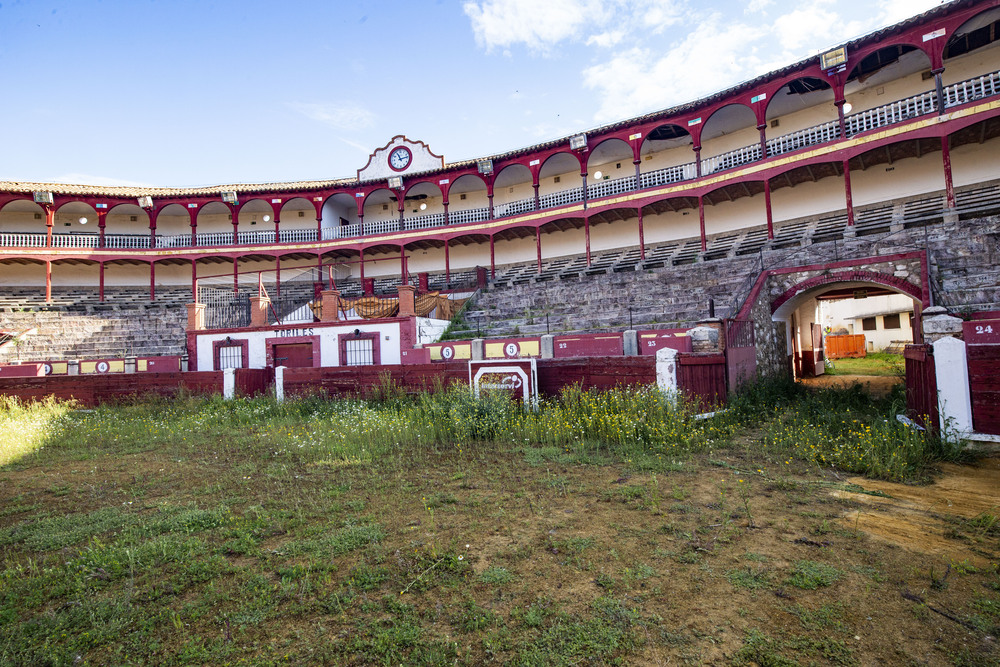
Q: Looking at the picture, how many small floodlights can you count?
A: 7